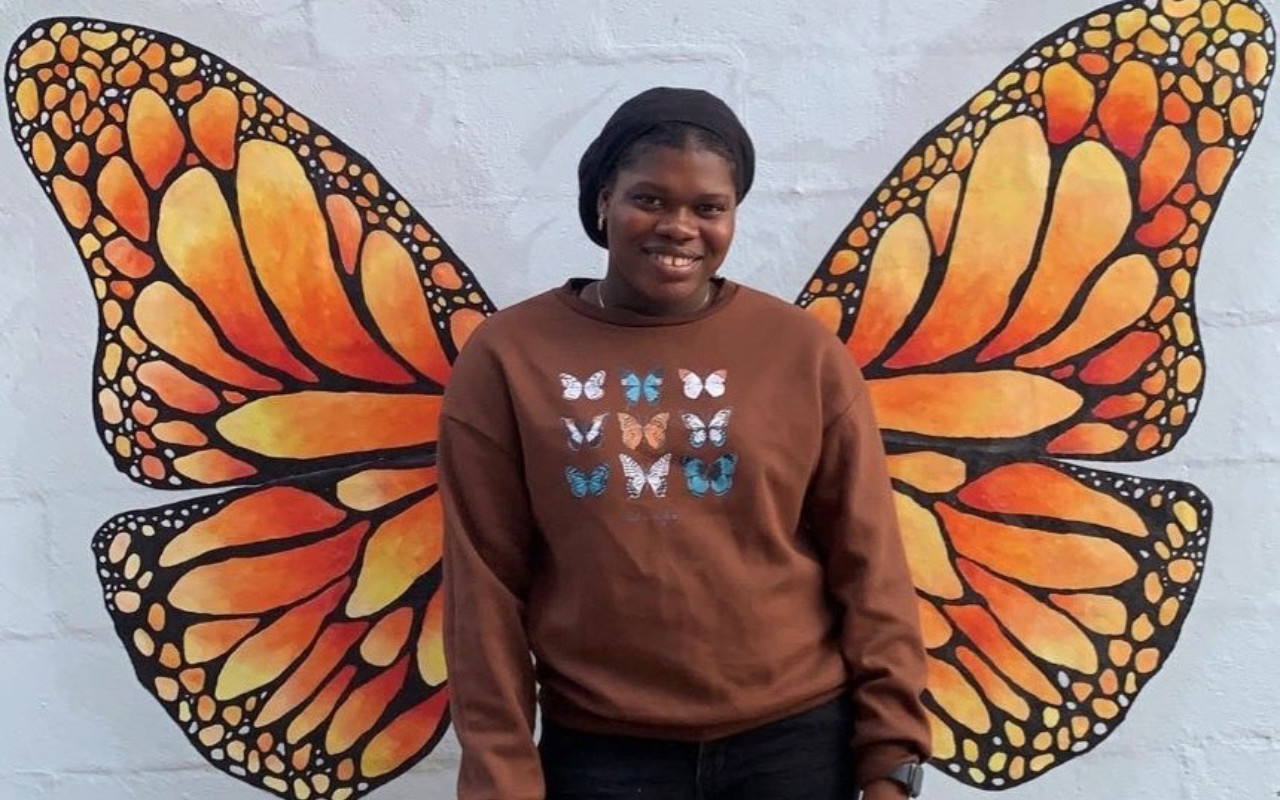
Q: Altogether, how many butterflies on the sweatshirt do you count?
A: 9